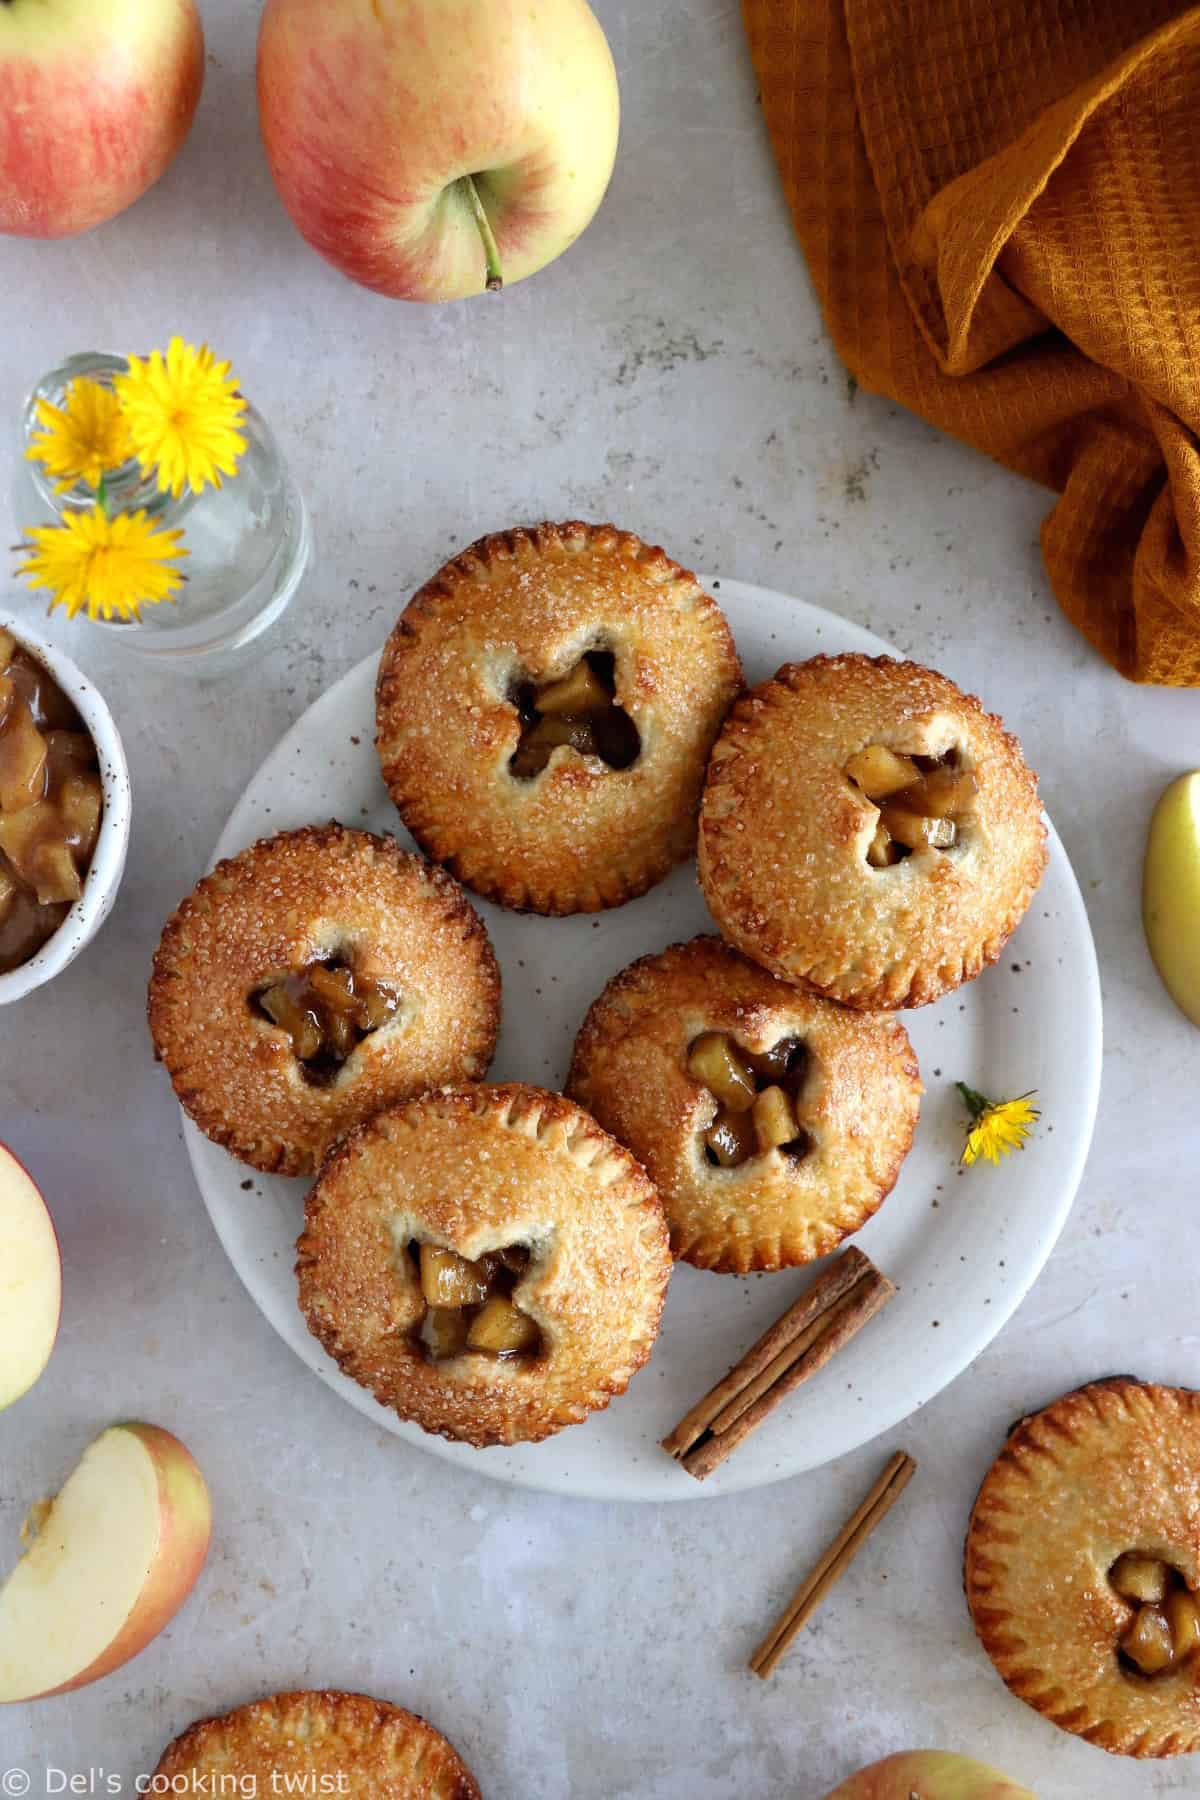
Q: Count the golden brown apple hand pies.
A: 7